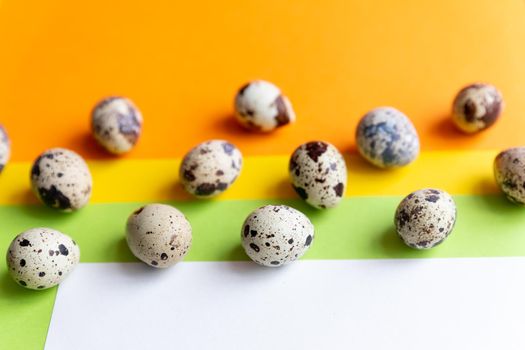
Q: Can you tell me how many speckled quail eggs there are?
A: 13